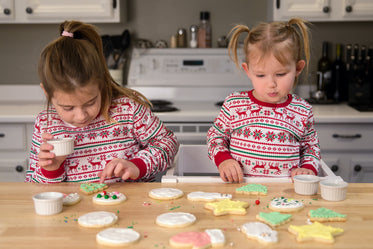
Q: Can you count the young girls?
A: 2